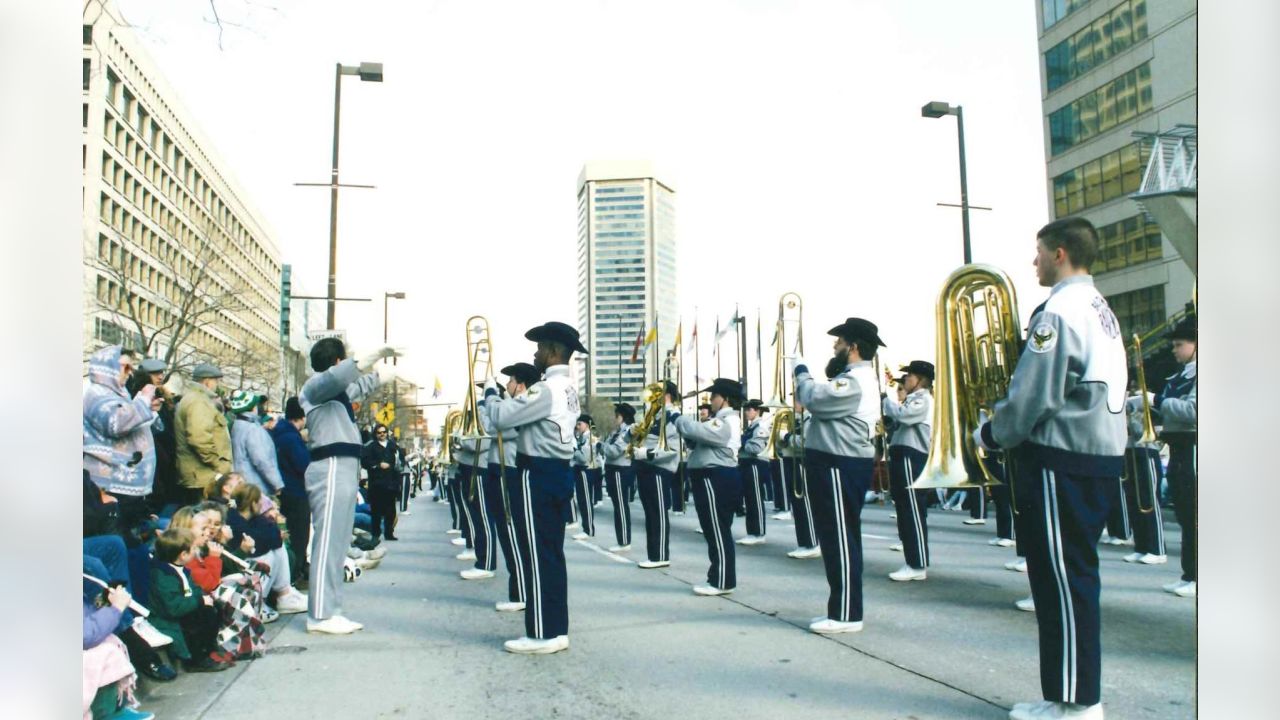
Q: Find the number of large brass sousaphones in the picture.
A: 1